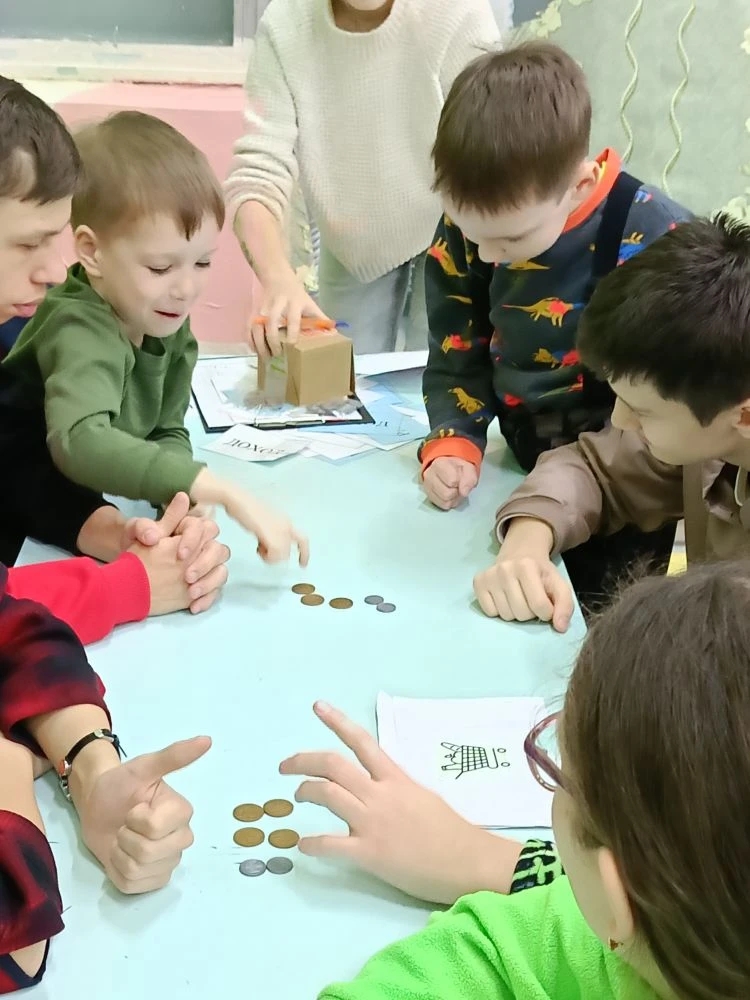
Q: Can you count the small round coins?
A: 11